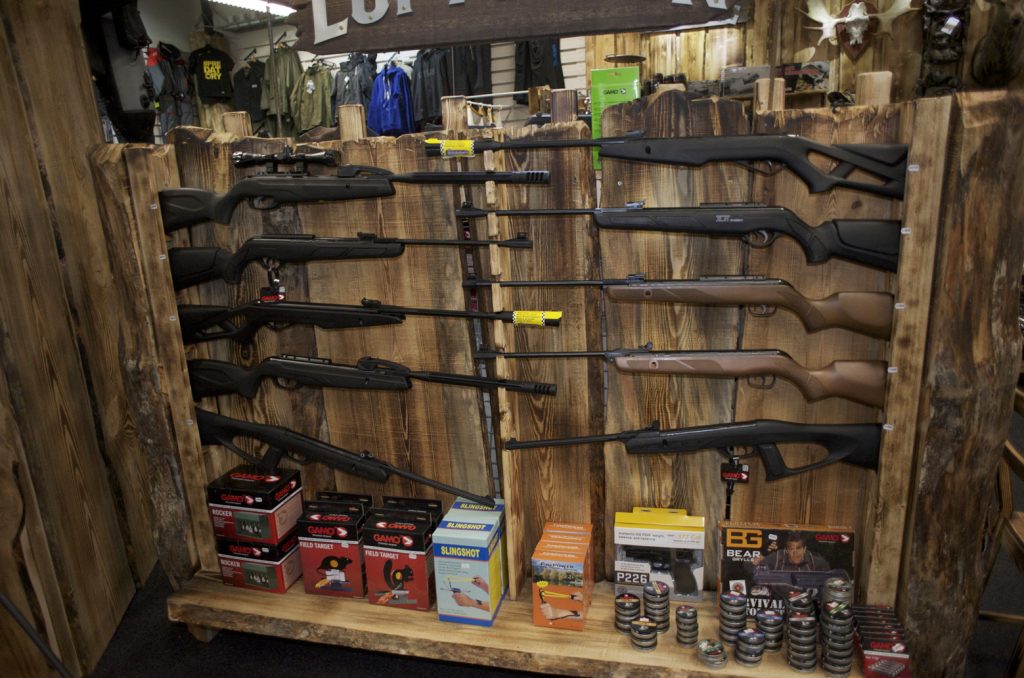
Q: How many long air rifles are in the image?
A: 10